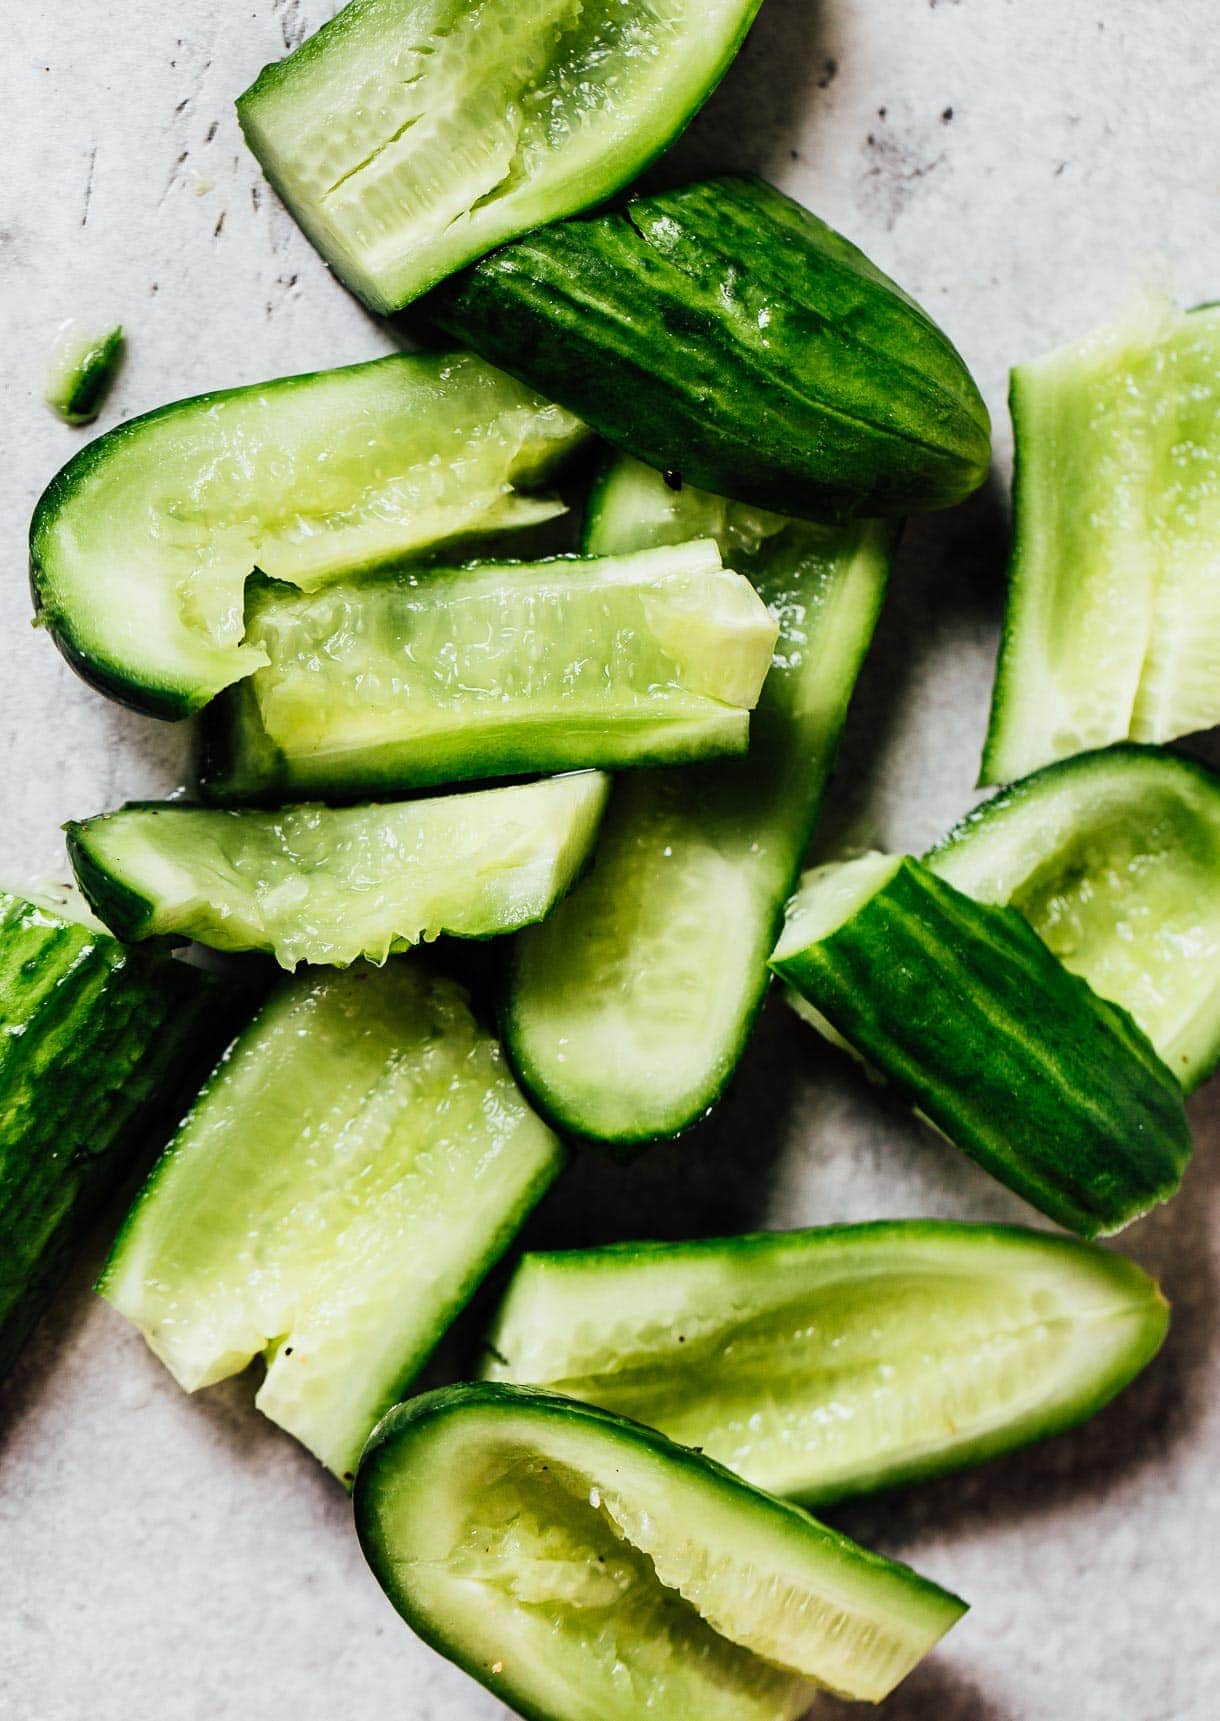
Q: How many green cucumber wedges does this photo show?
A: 13